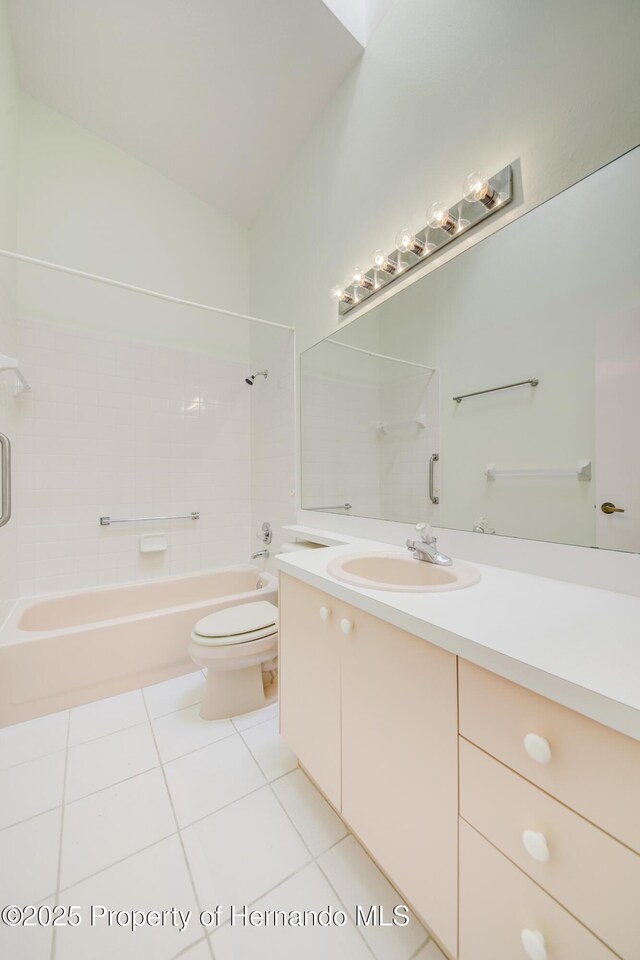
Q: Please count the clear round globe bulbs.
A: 6